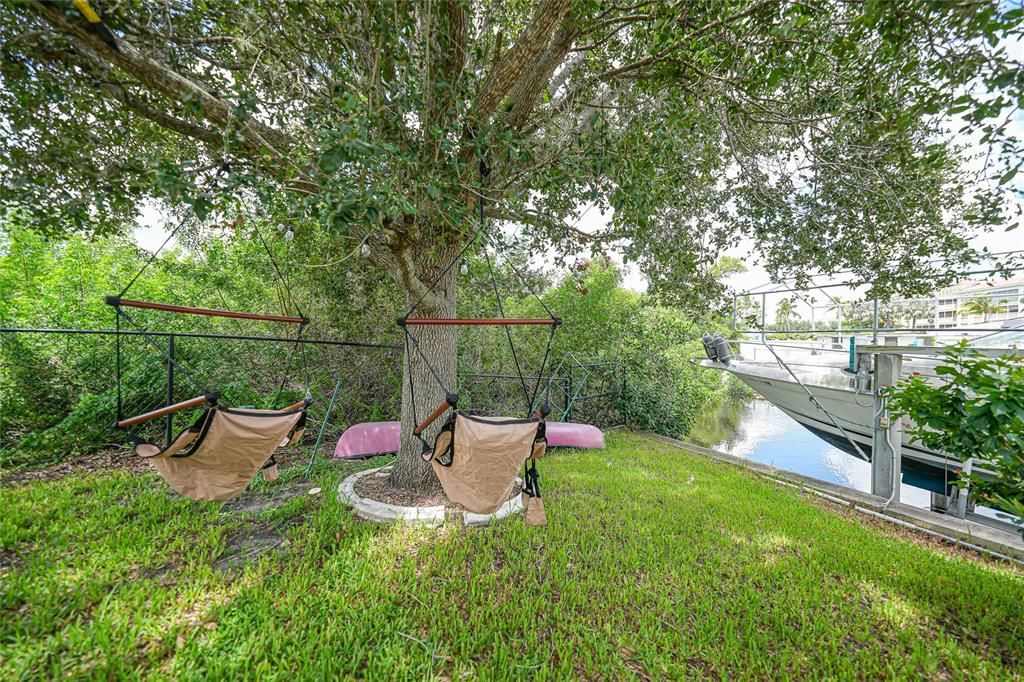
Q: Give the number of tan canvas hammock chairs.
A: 2